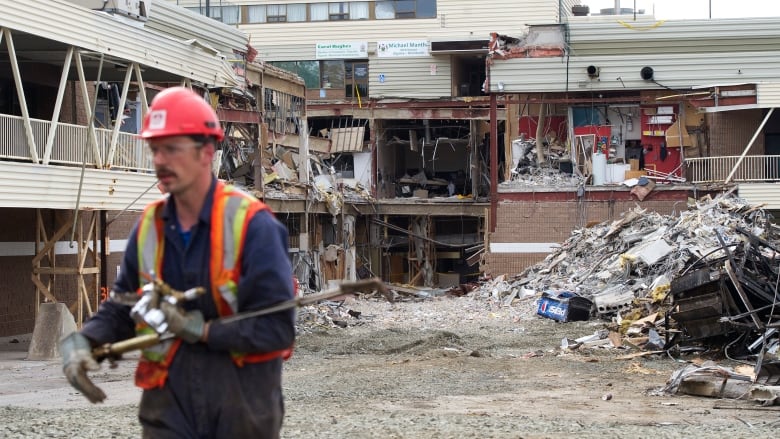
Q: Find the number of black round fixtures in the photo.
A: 2